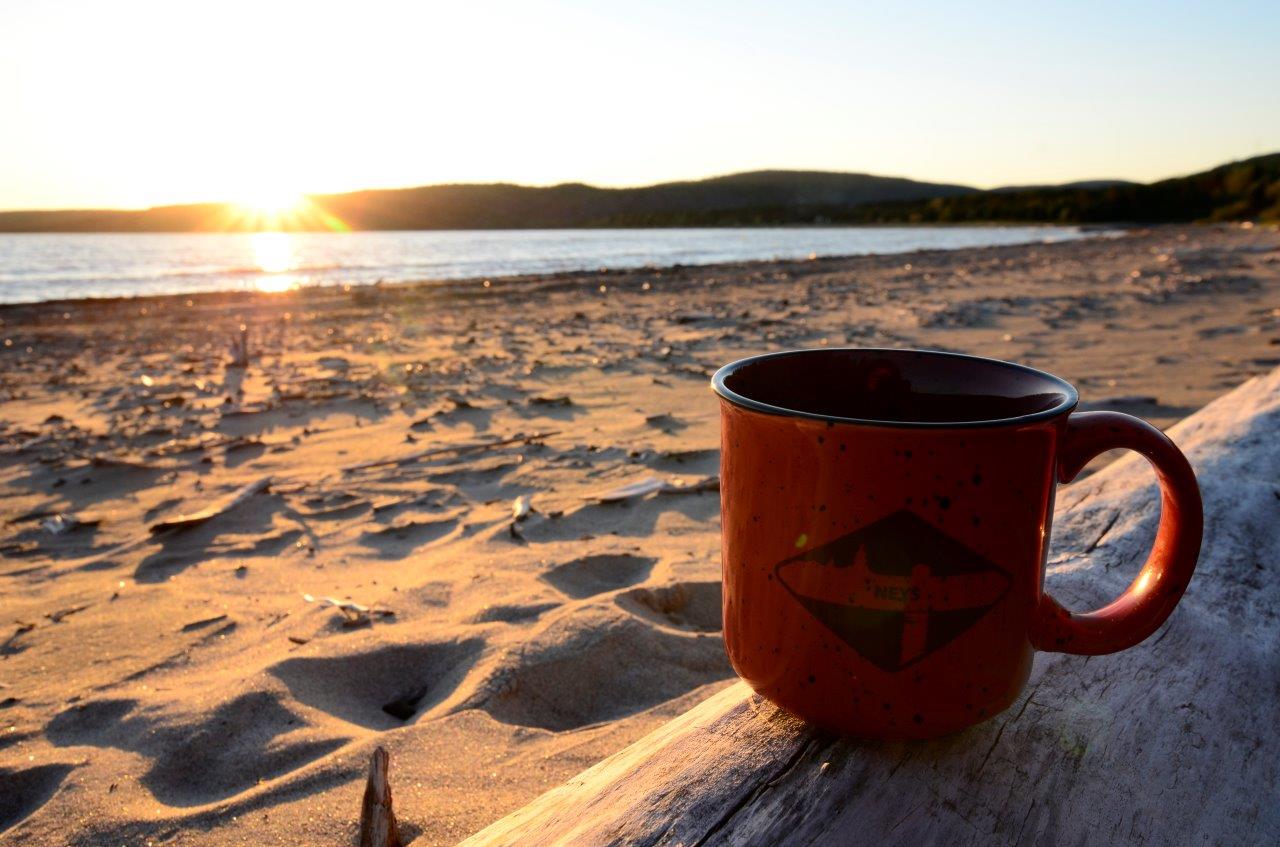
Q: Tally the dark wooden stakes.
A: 1